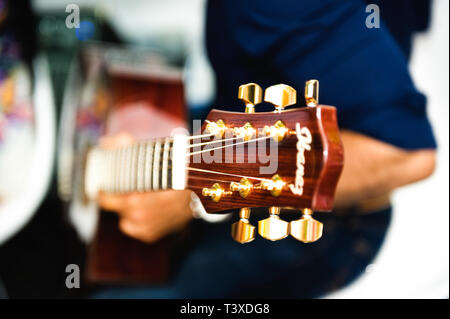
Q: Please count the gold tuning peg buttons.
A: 6